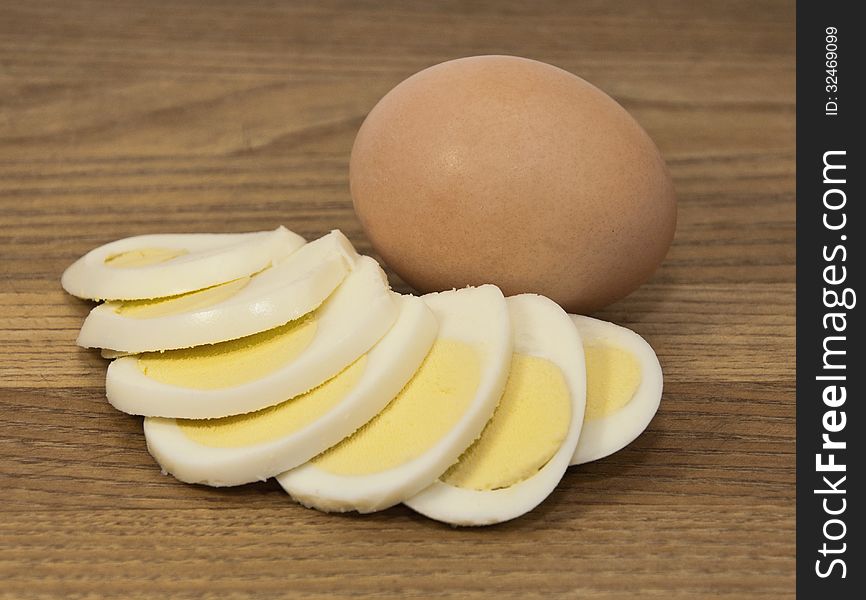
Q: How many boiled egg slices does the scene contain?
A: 7